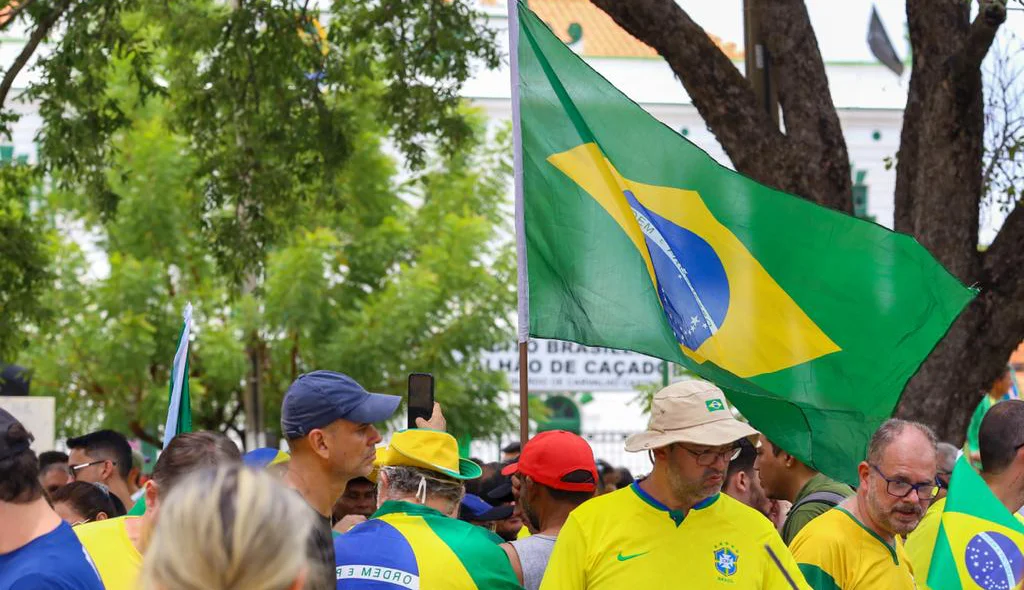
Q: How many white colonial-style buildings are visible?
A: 1